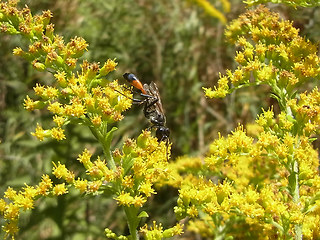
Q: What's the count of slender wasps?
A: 1